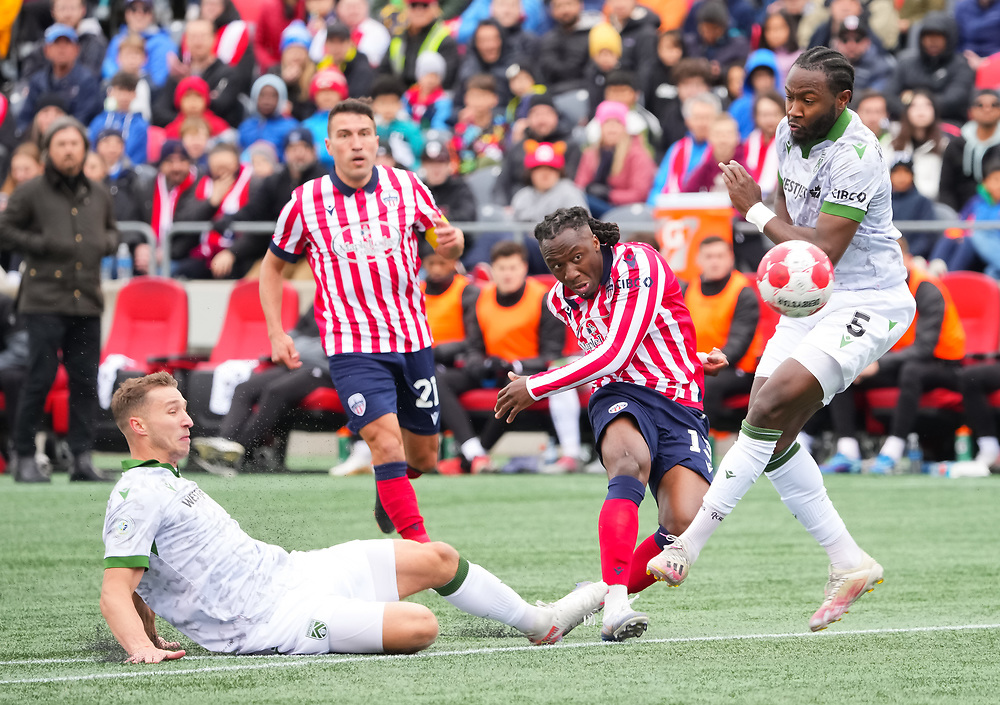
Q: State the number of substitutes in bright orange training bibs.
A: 4